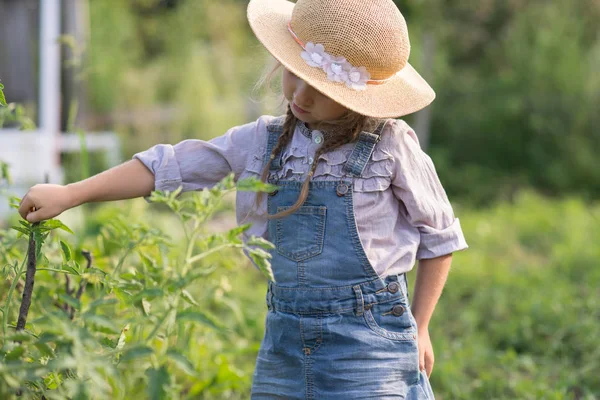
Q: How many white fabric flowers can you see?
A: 3